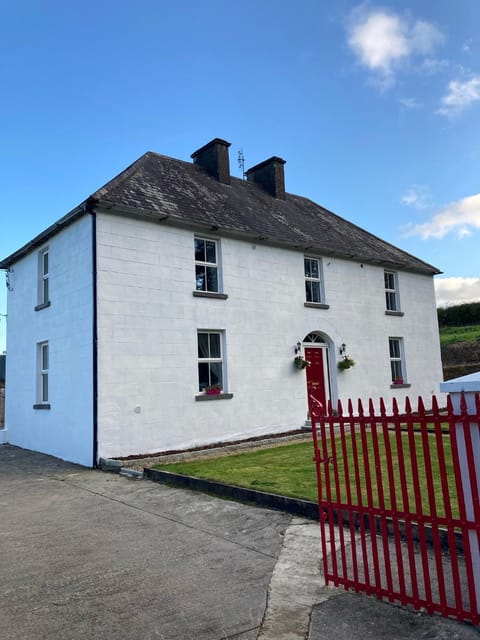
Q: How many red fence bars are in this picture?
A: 15